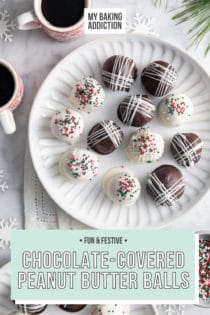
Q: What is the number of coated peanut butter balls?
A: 12